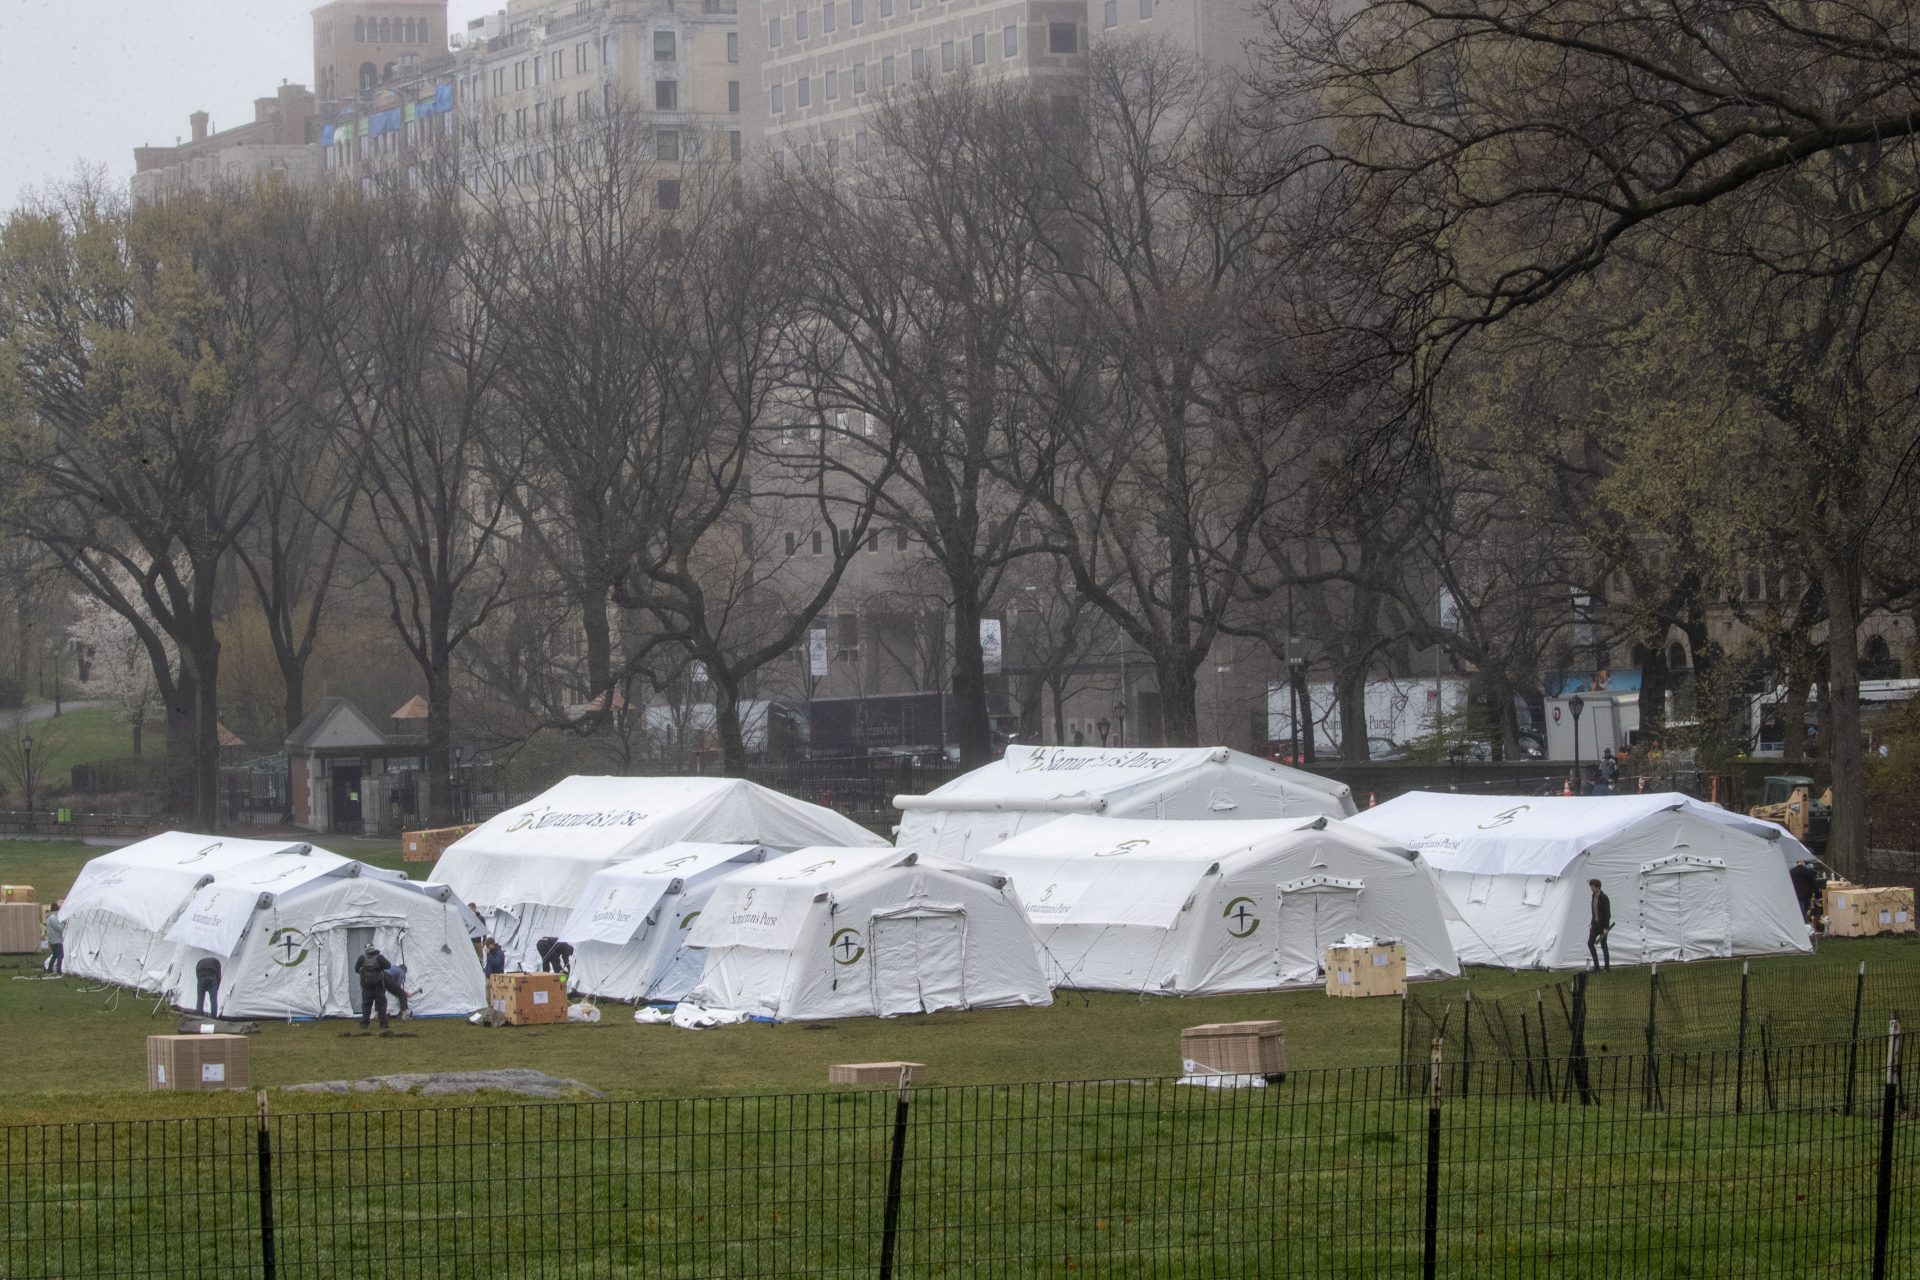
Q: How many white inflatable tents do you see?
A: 8